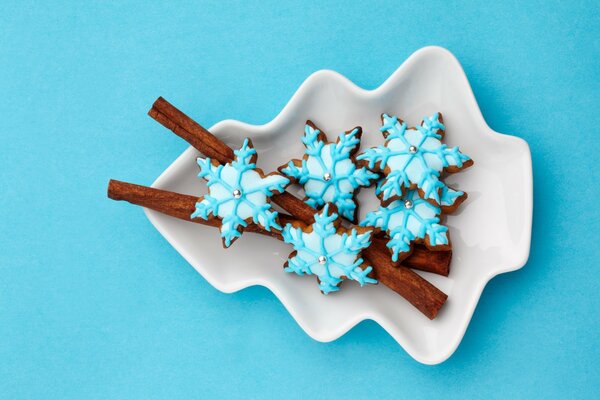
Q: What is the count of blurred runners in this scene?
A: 0